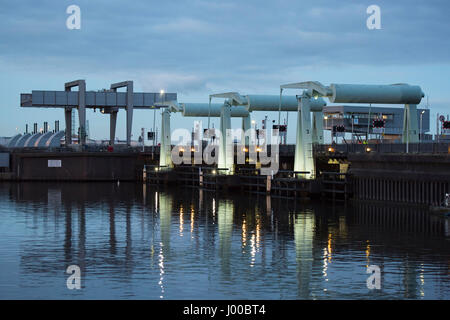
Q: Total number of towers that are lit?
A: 3